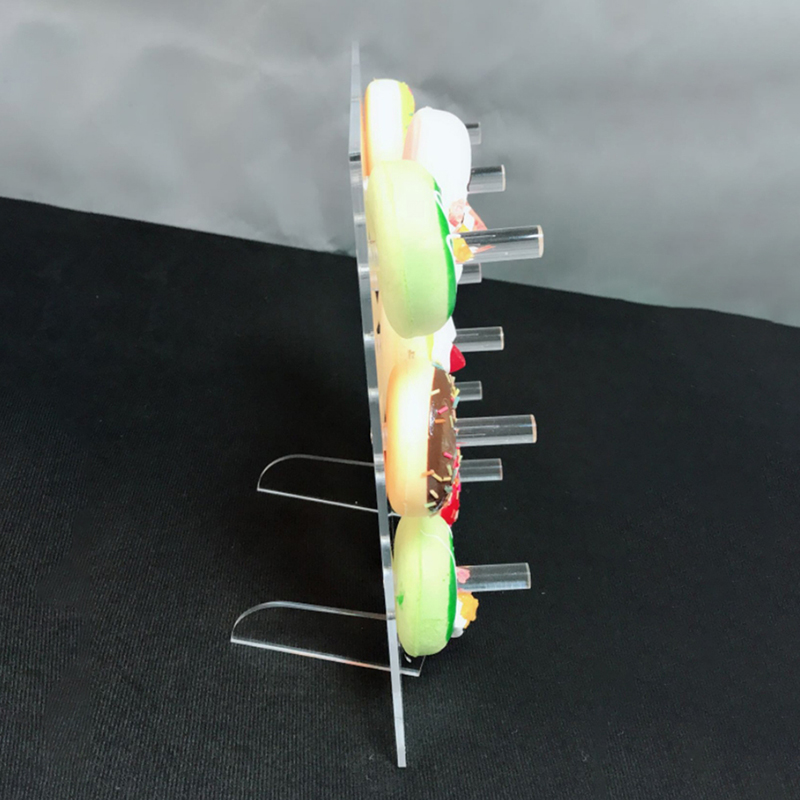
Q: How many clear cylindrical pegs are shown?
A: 9